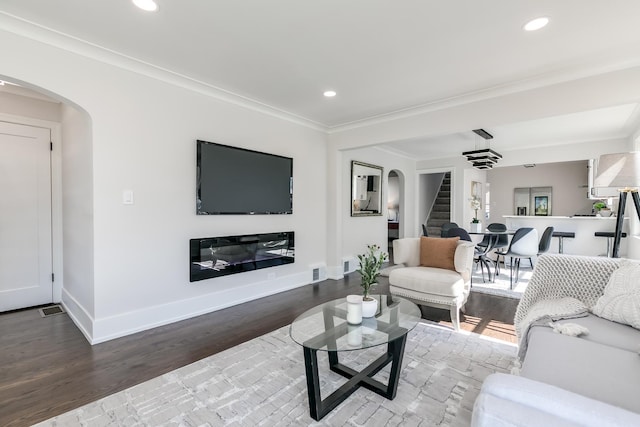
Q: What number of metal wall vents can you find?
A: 2